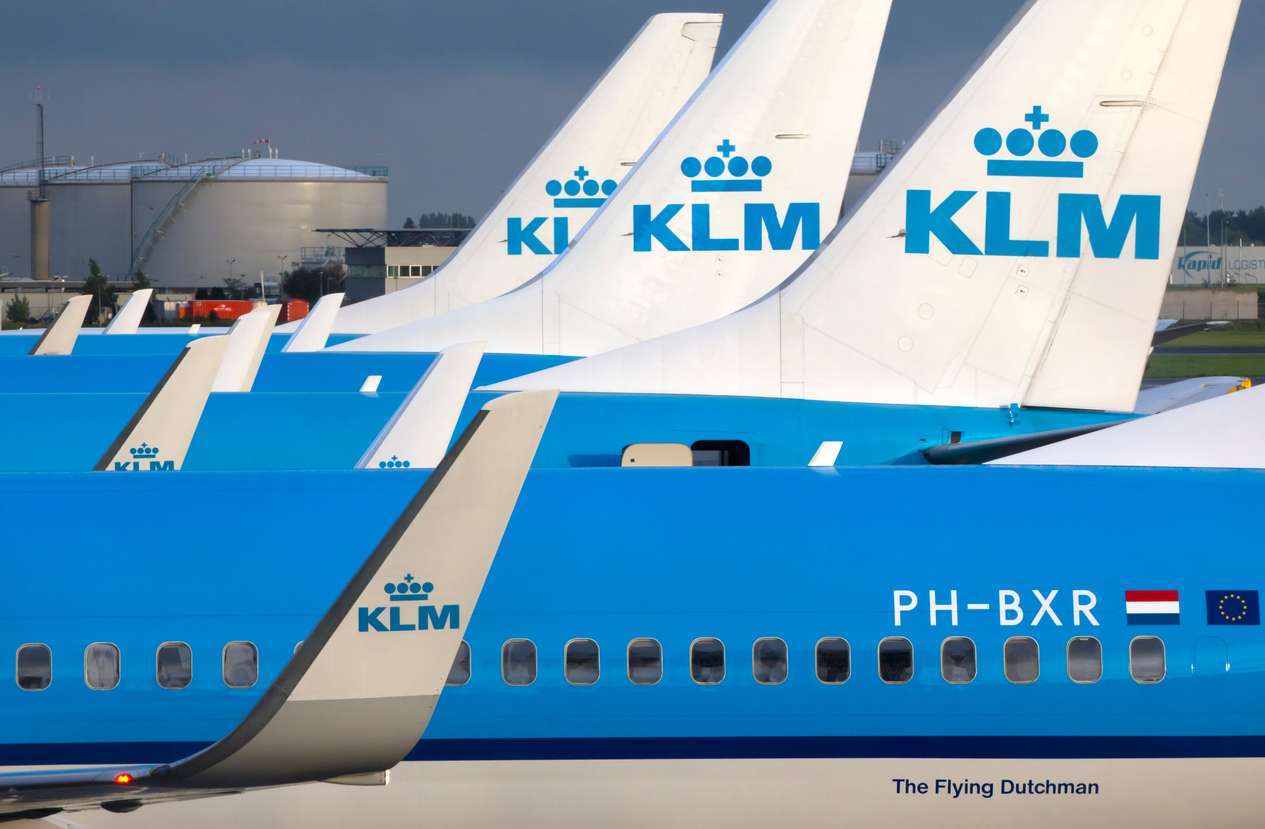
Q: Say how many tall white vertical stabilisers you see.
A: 3